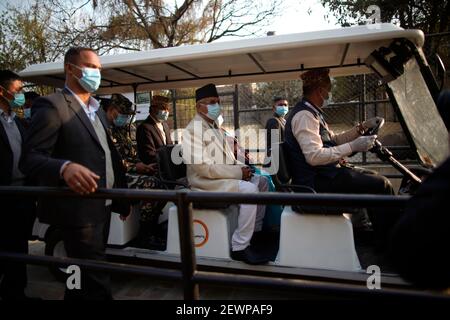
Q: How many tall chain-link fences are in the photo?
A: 1